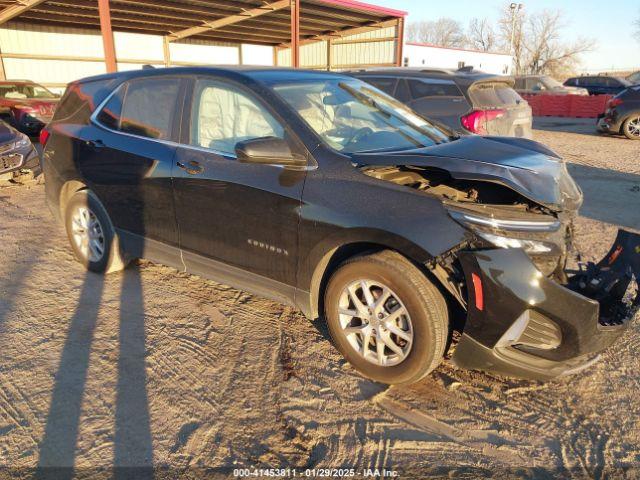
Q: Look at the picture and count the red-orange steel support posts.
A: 3